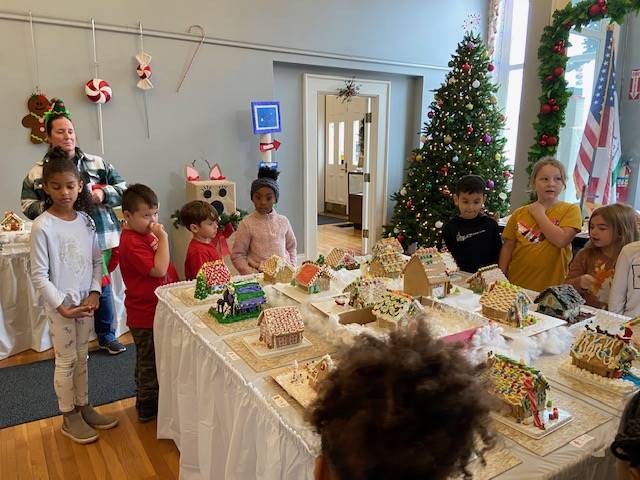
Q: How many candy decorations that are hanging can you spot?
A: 3